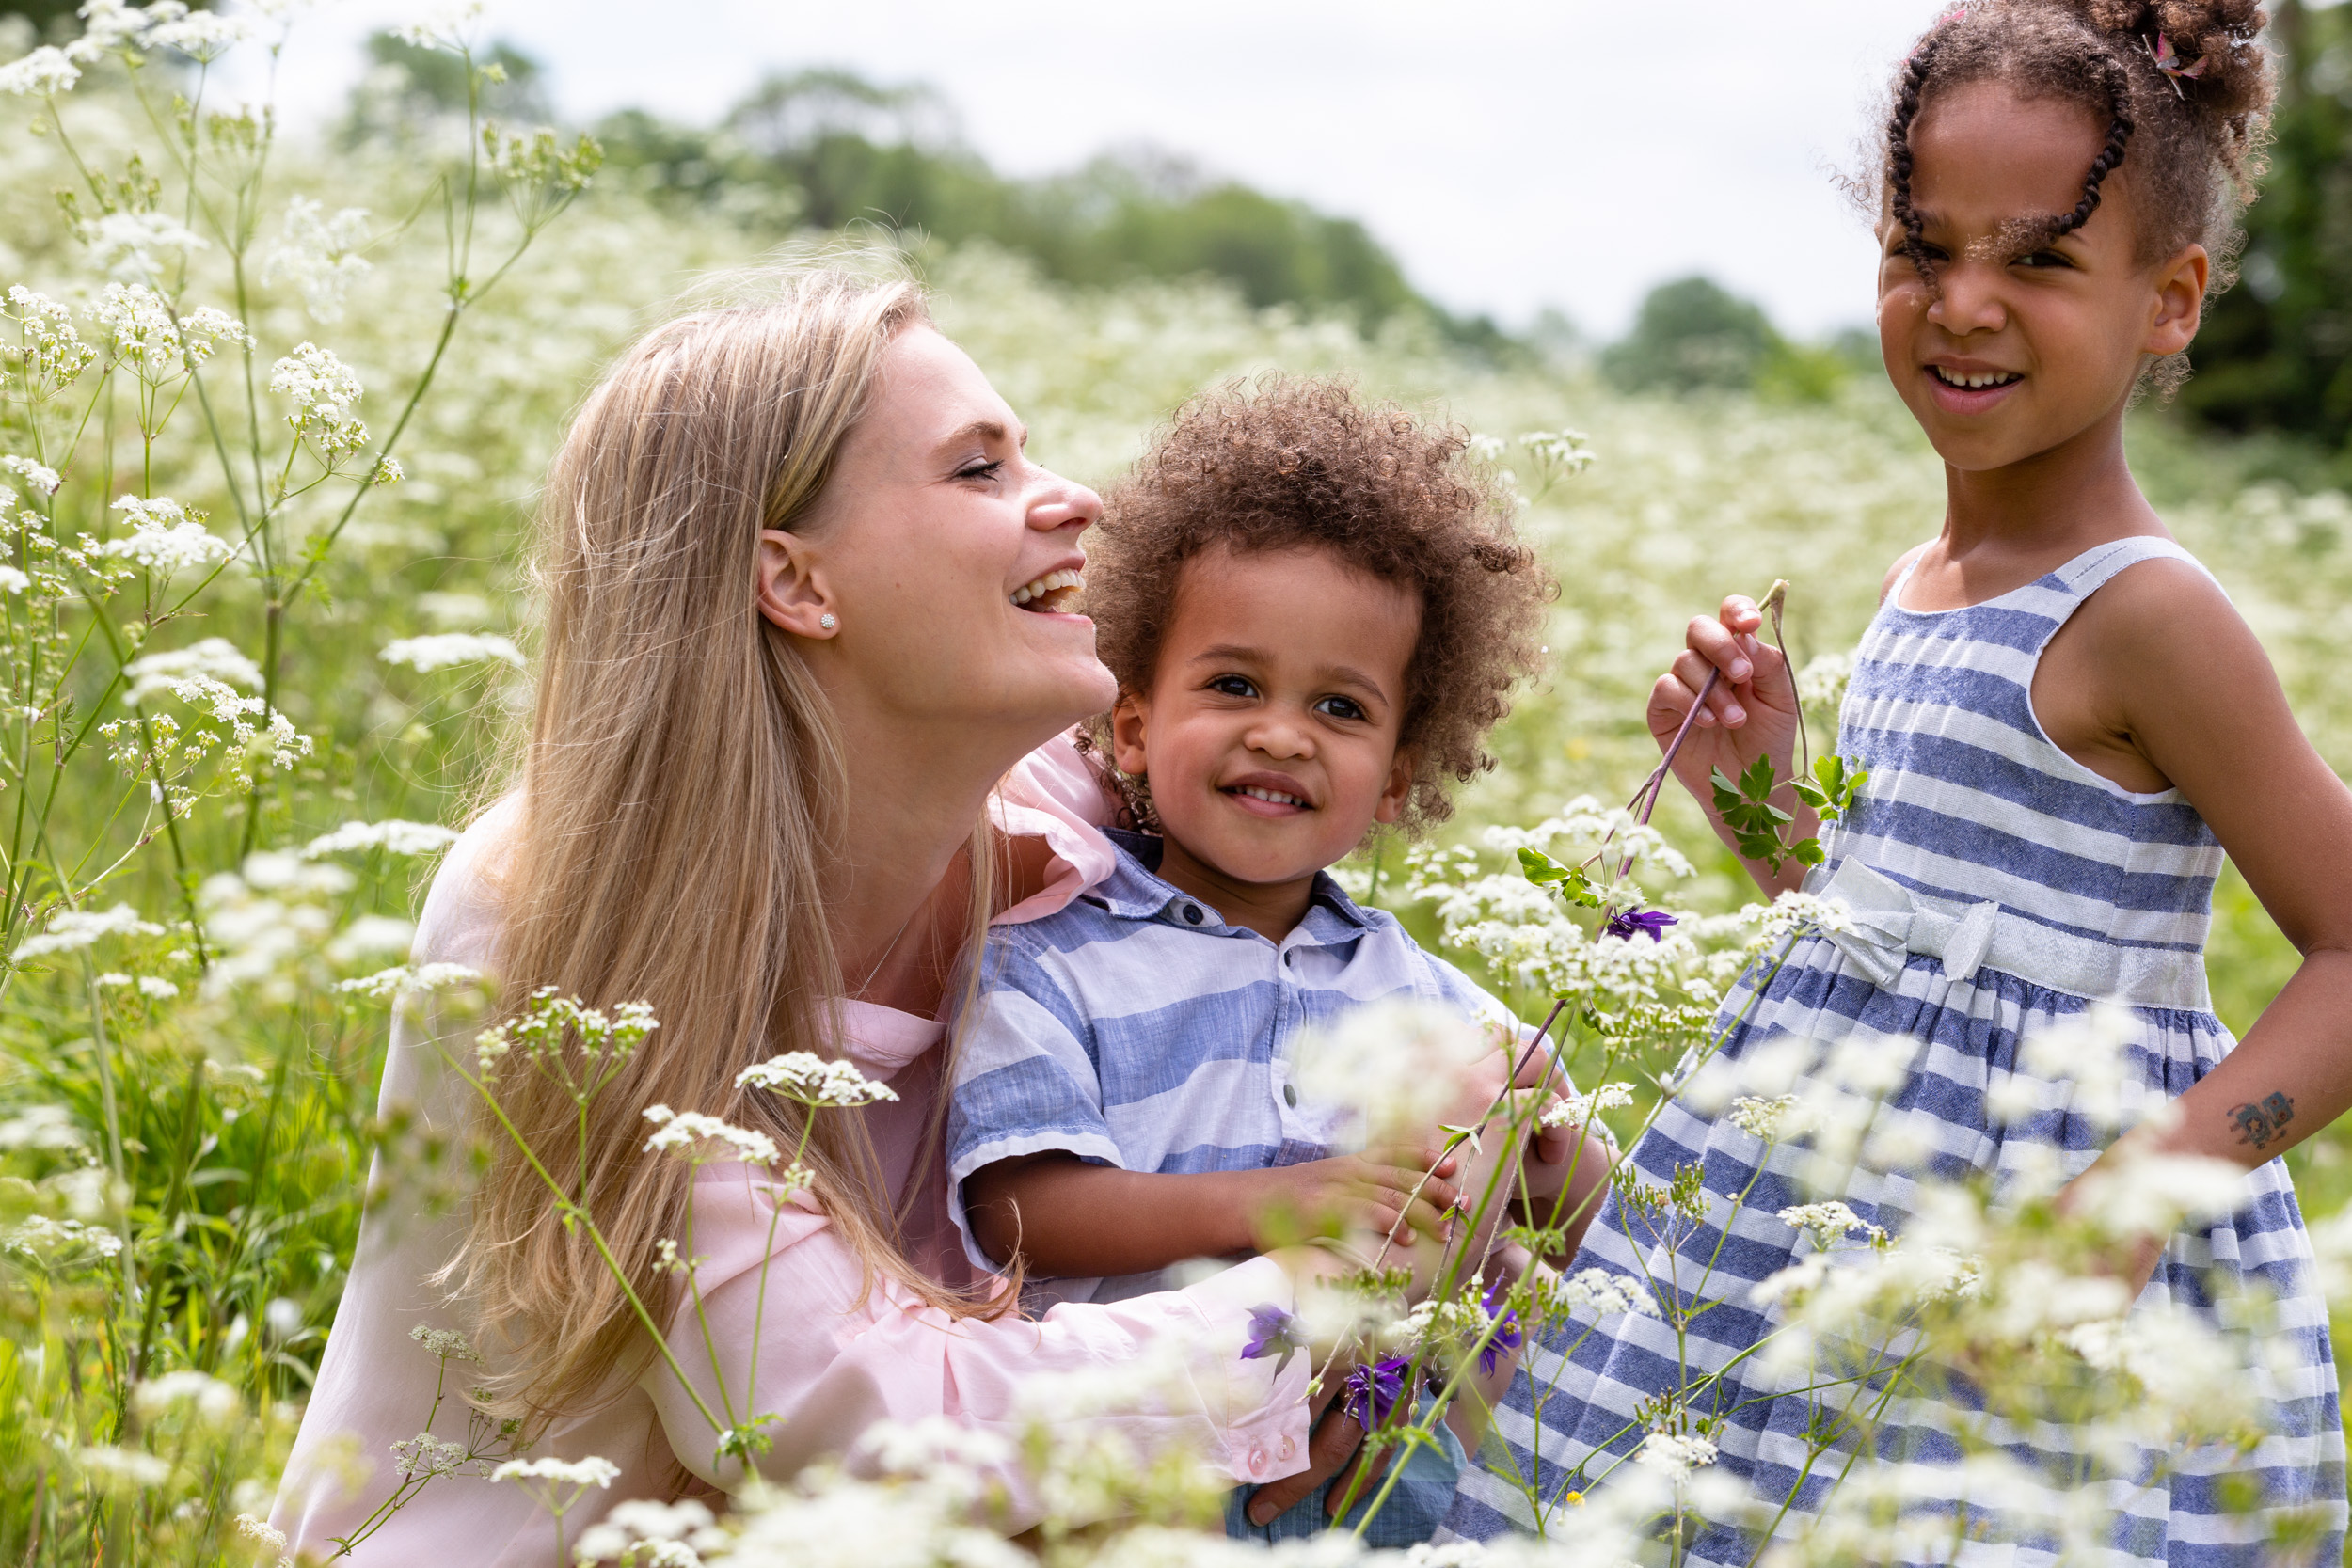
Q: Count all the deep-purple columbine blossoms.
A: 4